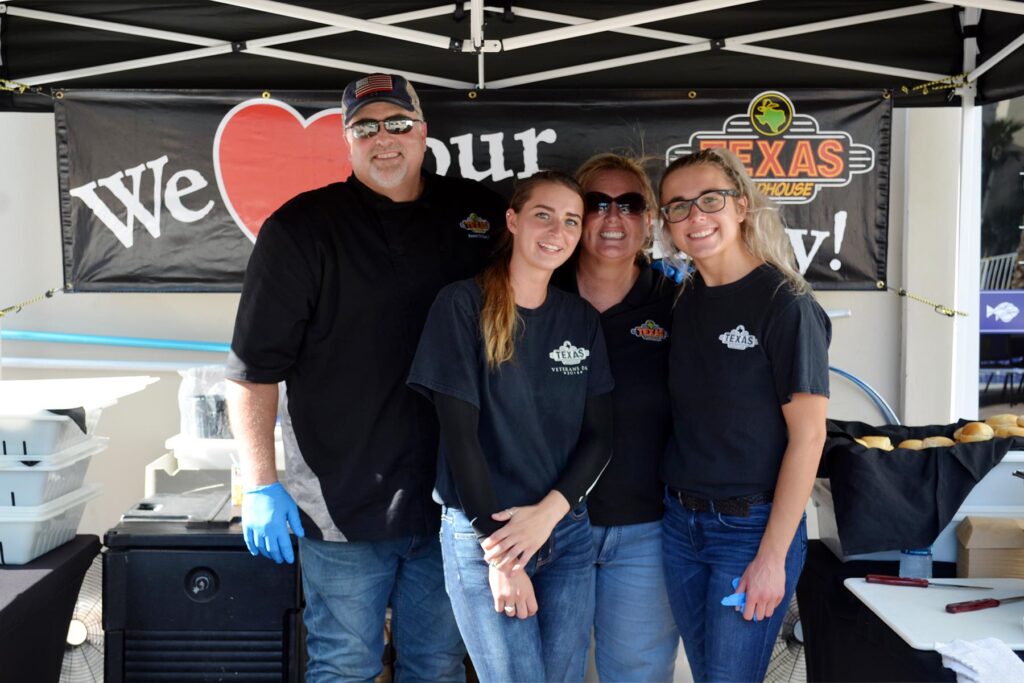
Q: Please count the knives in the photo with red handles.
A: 2